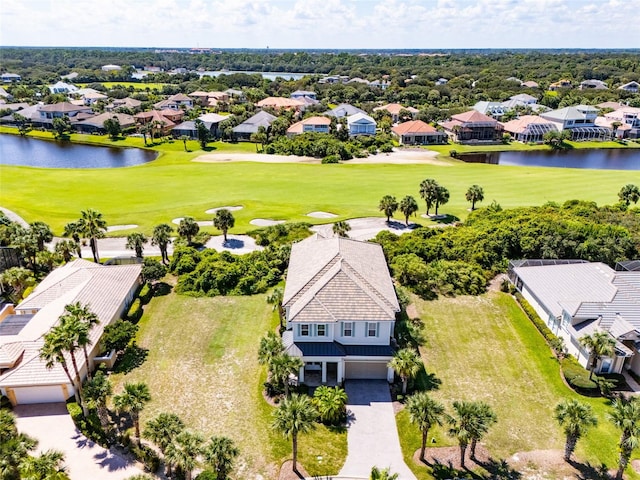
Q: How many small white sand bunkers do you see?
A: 5